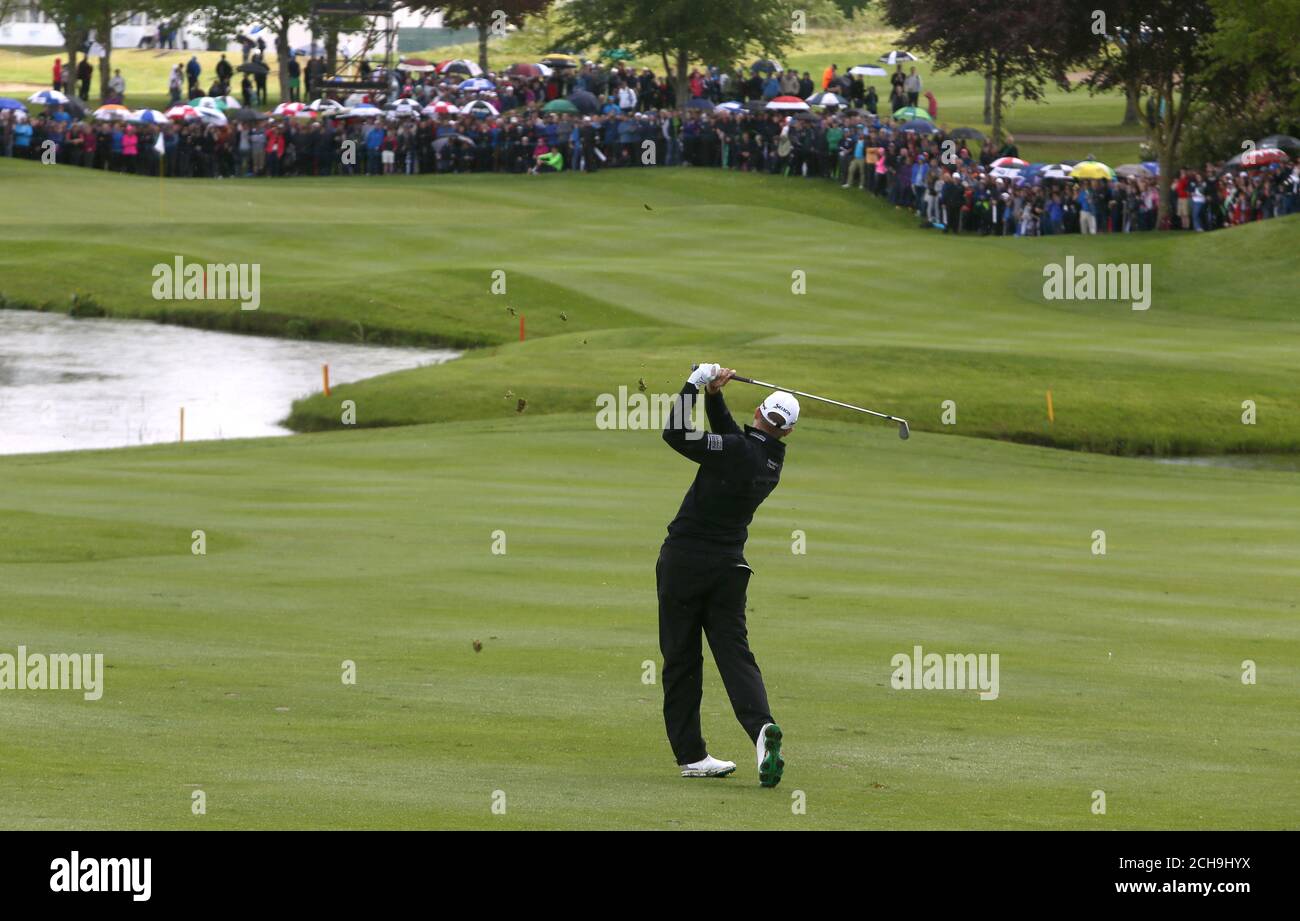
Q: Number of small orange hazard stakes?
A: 5